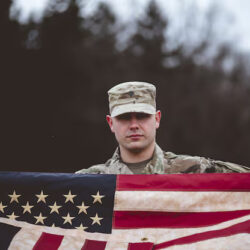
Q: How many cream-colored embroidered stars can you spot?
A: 14